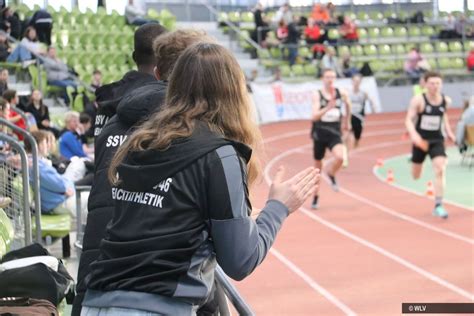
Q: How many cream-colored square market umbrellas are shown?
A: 0